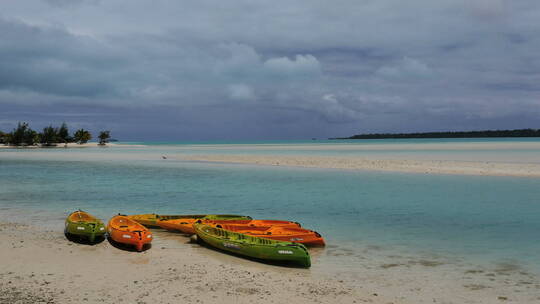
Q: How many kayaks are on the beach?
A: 6